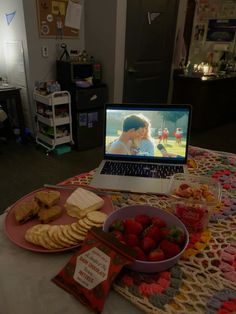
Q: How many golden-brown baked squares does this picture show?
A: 3